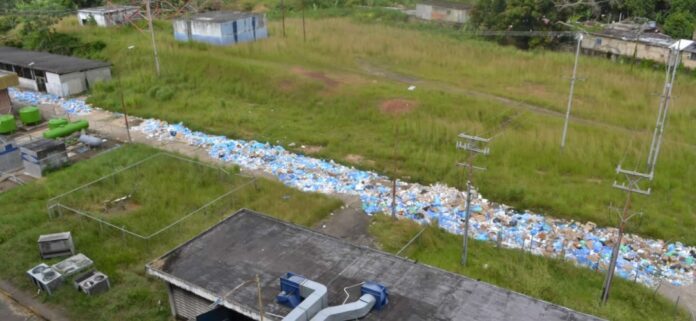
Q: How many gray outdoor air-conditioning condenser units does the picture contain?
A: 4